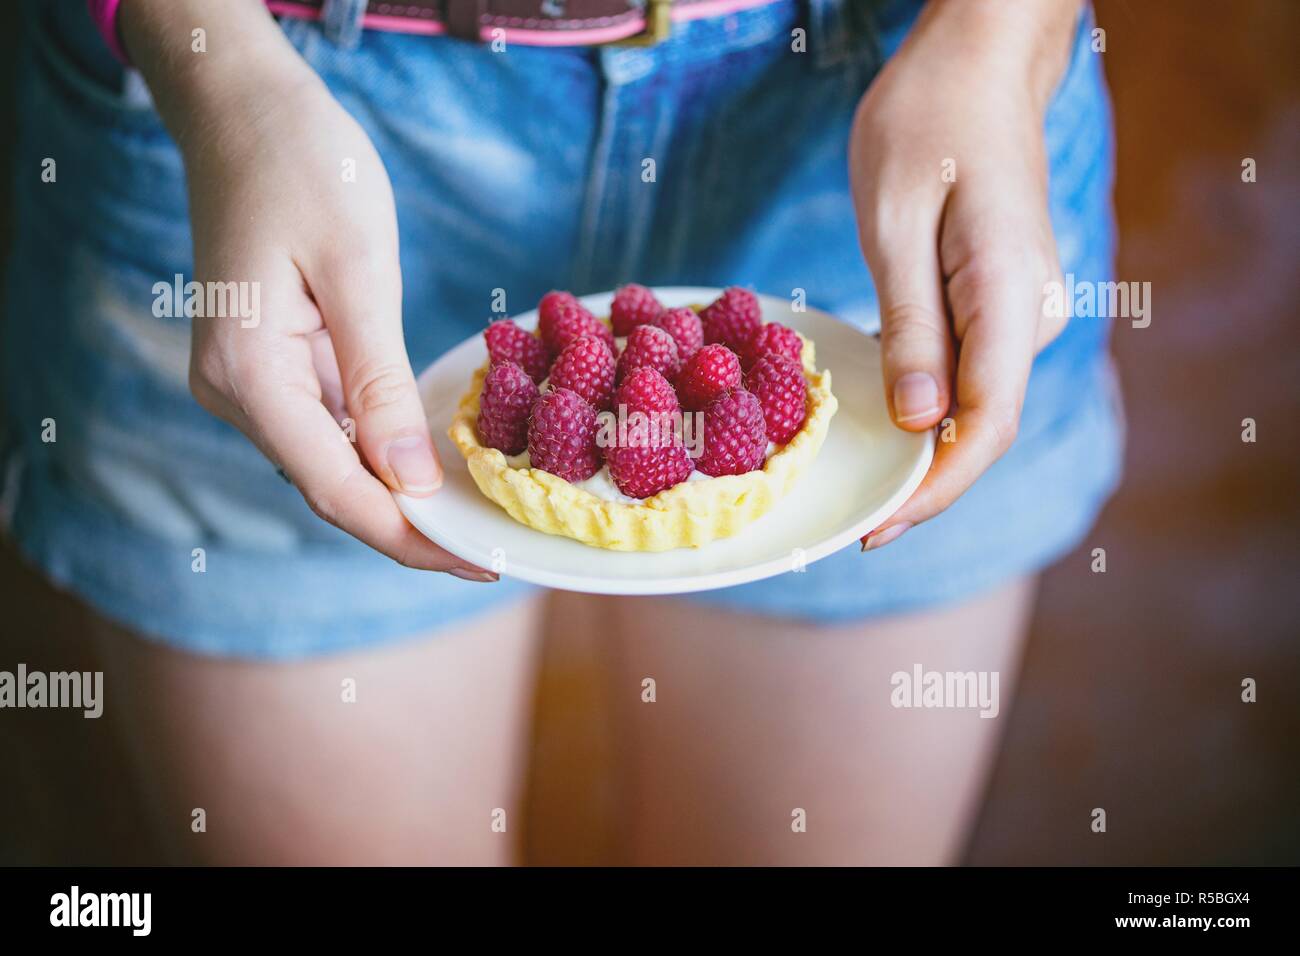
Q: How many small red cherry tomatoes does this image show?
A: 0